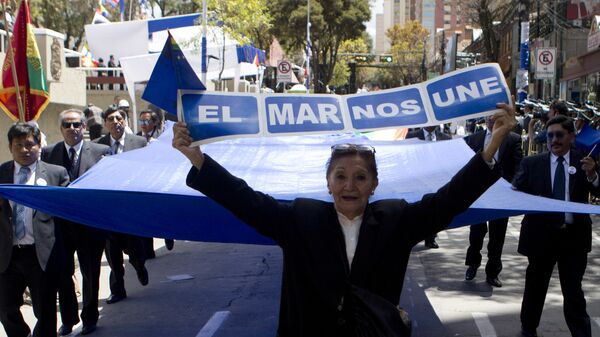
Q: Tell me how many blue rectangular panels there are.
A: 4